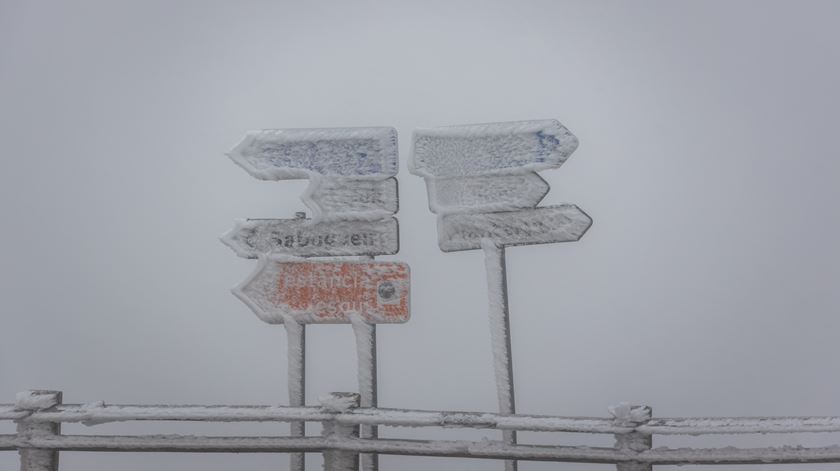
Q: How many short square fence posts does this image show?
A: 3